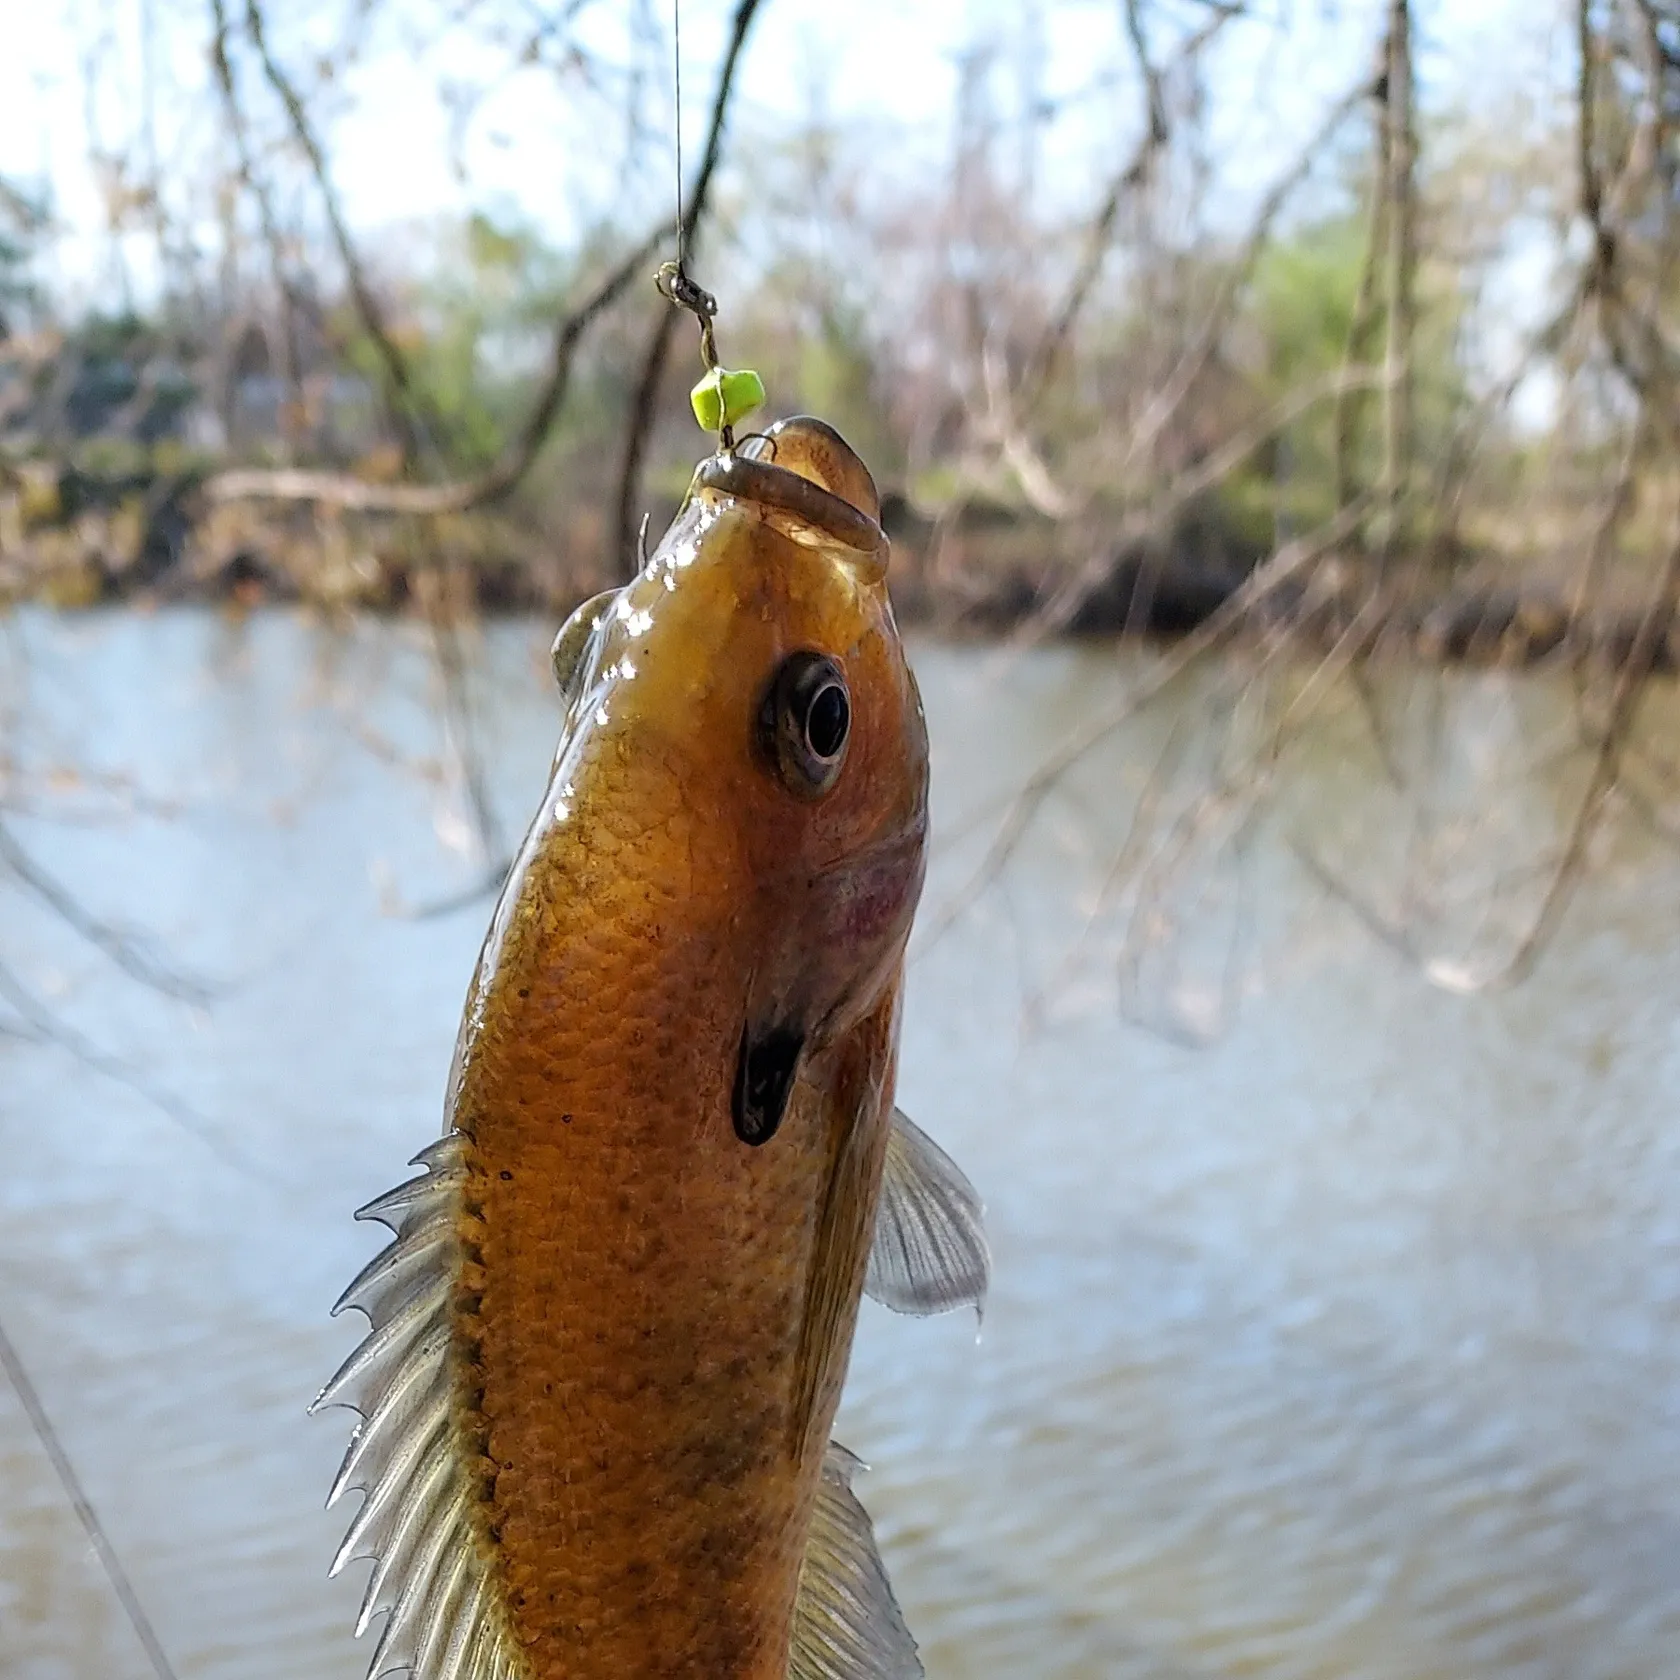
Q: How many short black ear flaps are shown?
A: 1